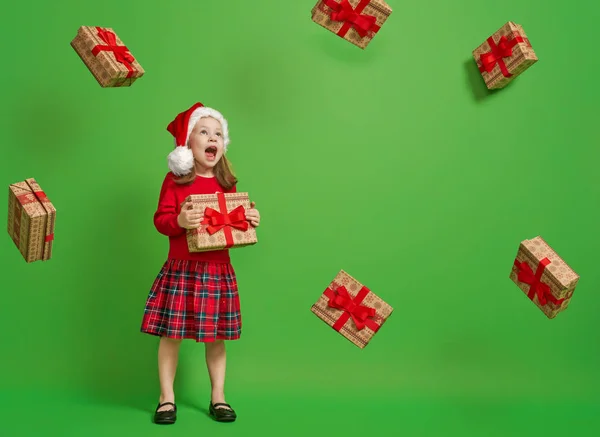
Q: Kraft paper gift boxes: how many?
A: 7